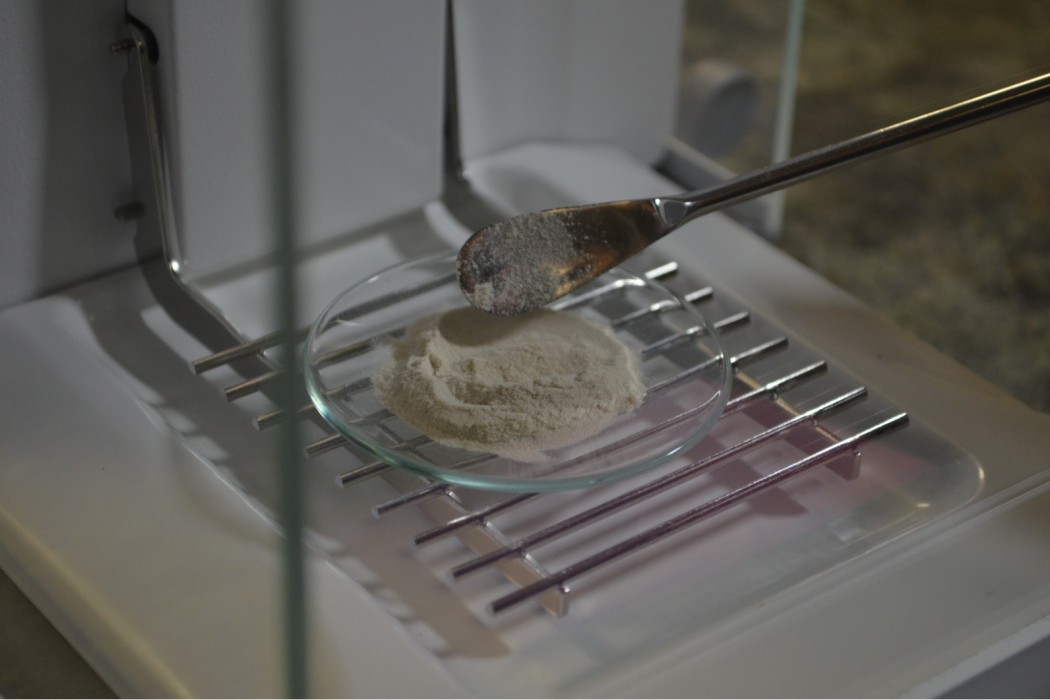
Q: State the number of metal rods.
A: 9